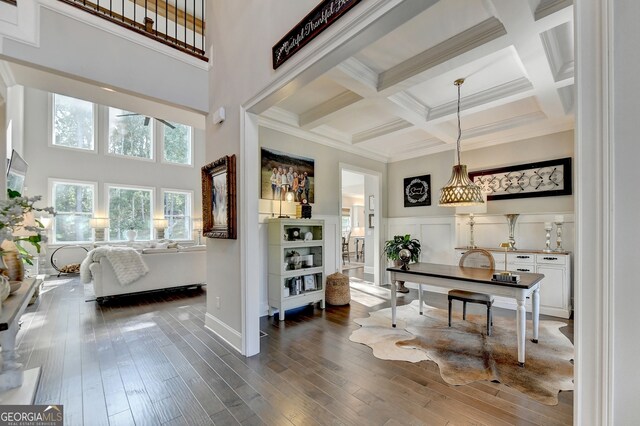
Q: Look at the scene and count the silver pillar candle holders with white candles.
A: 2